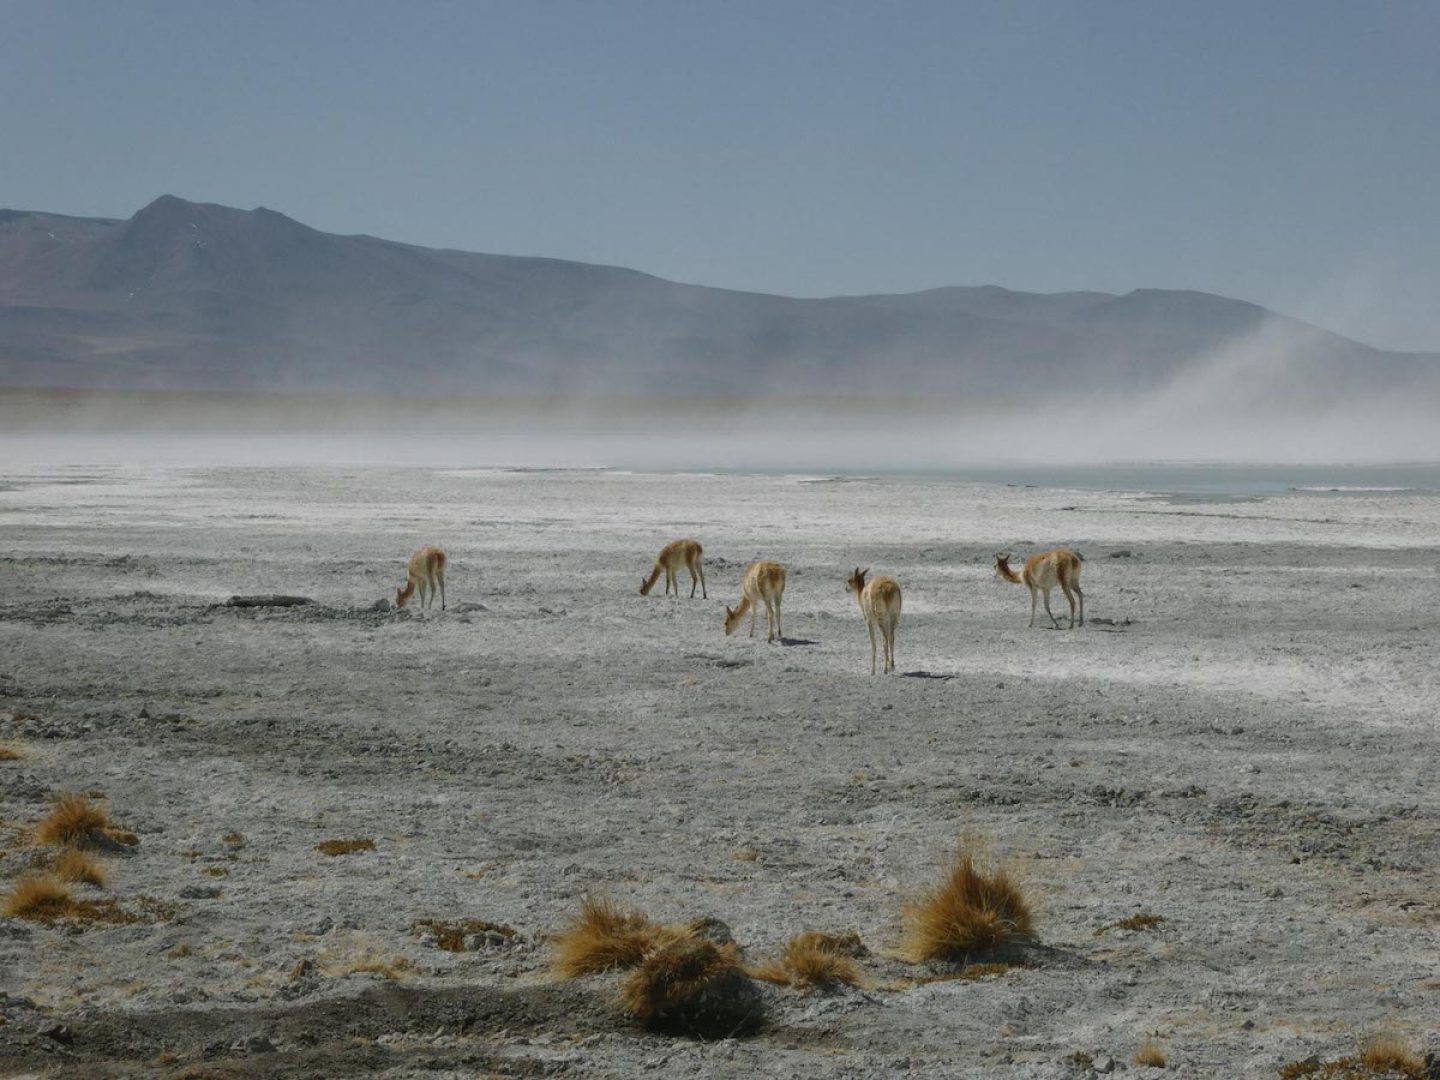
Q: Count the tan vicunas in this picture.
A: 5